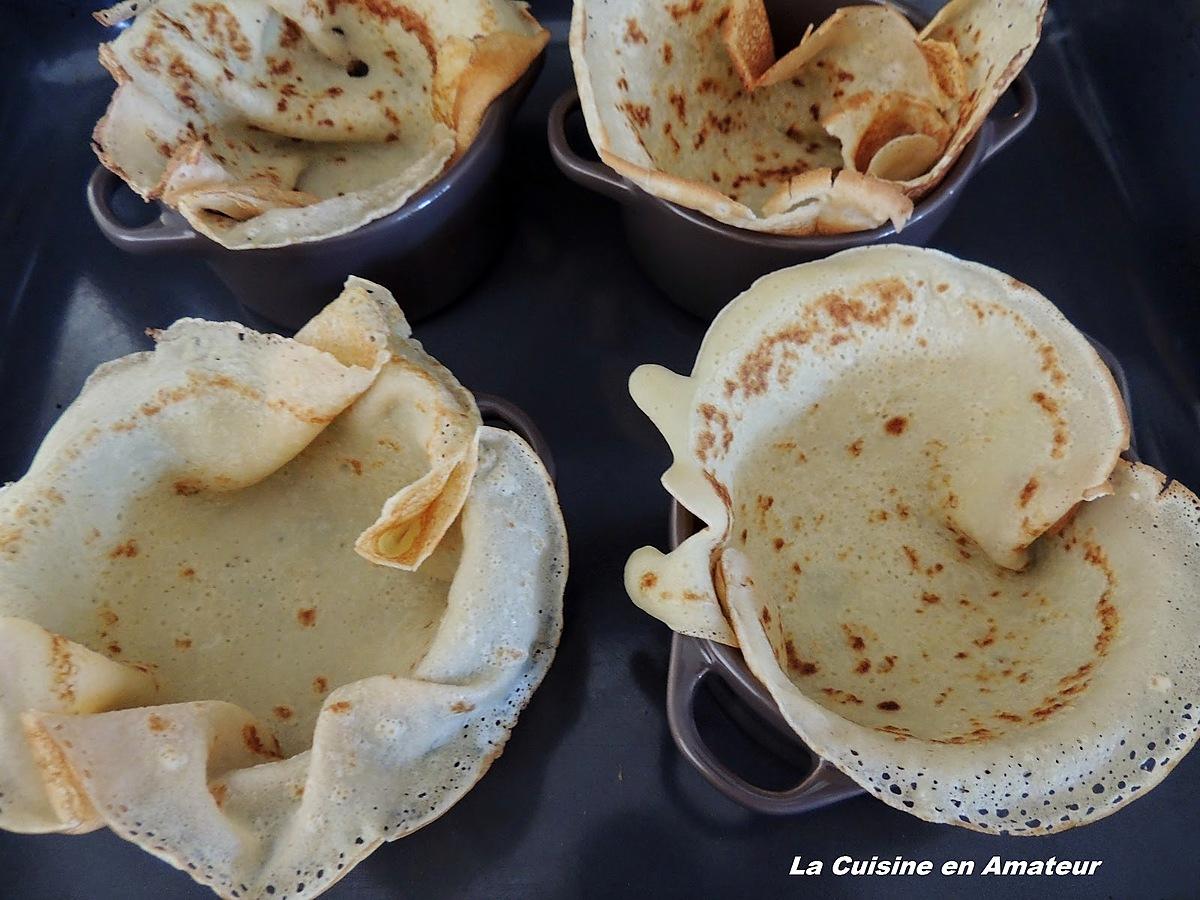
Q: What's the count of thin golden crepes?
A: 4